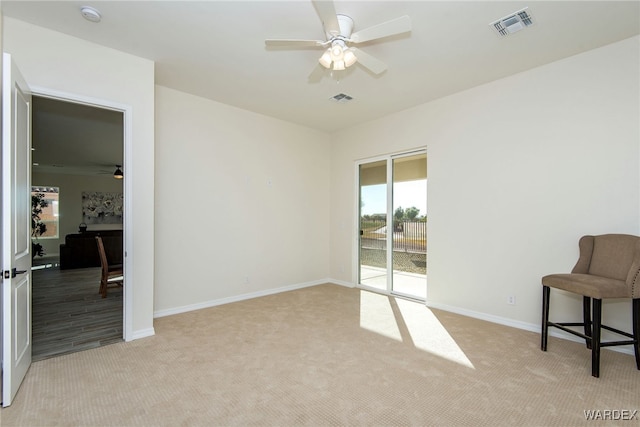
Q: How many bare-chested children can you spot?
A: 0